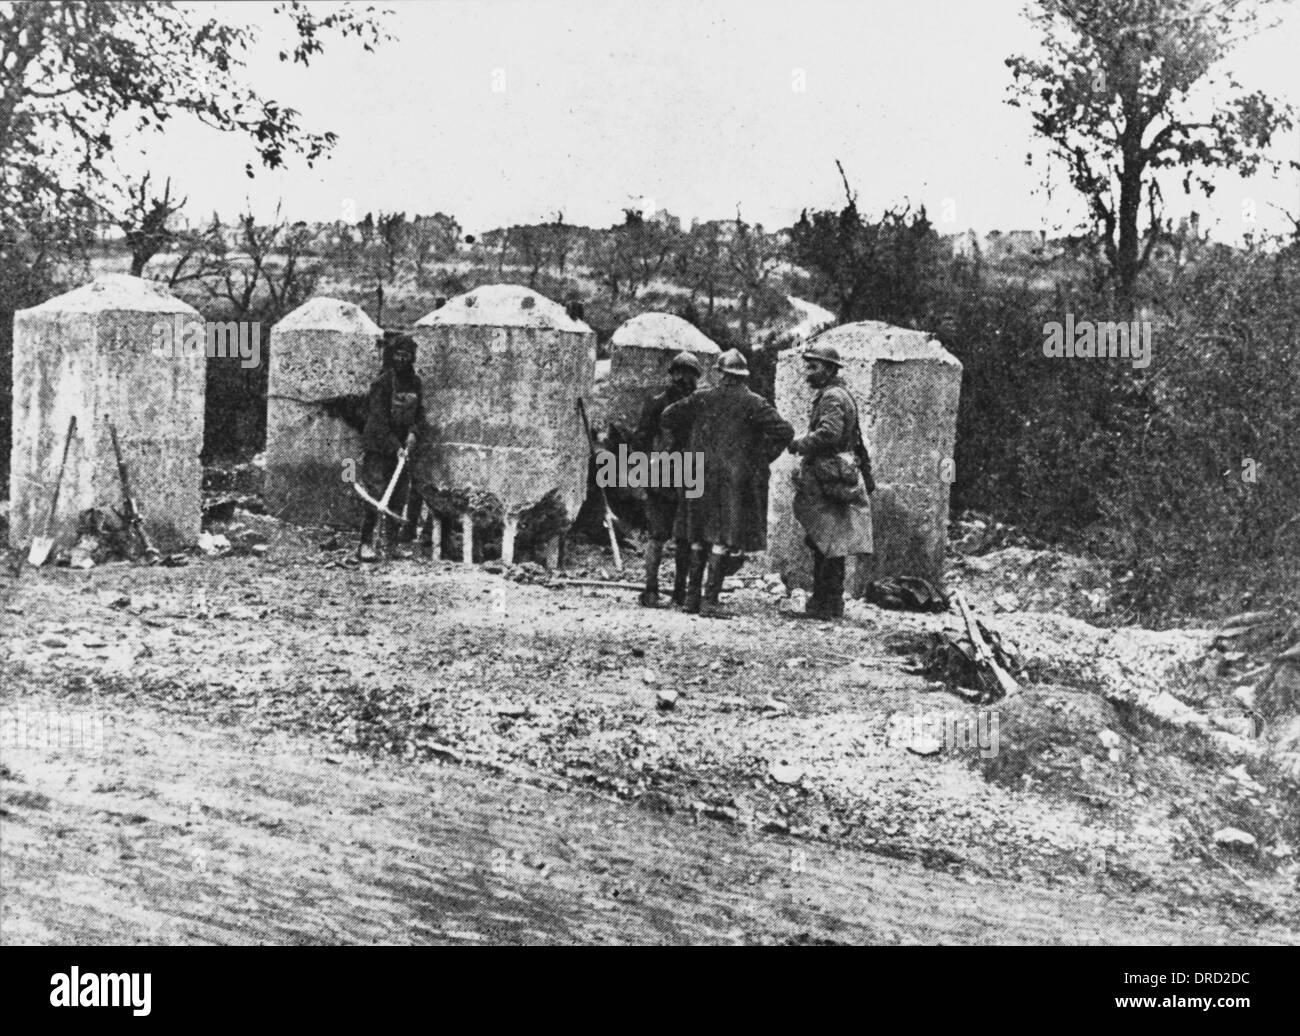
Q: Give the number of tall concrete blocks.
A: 5